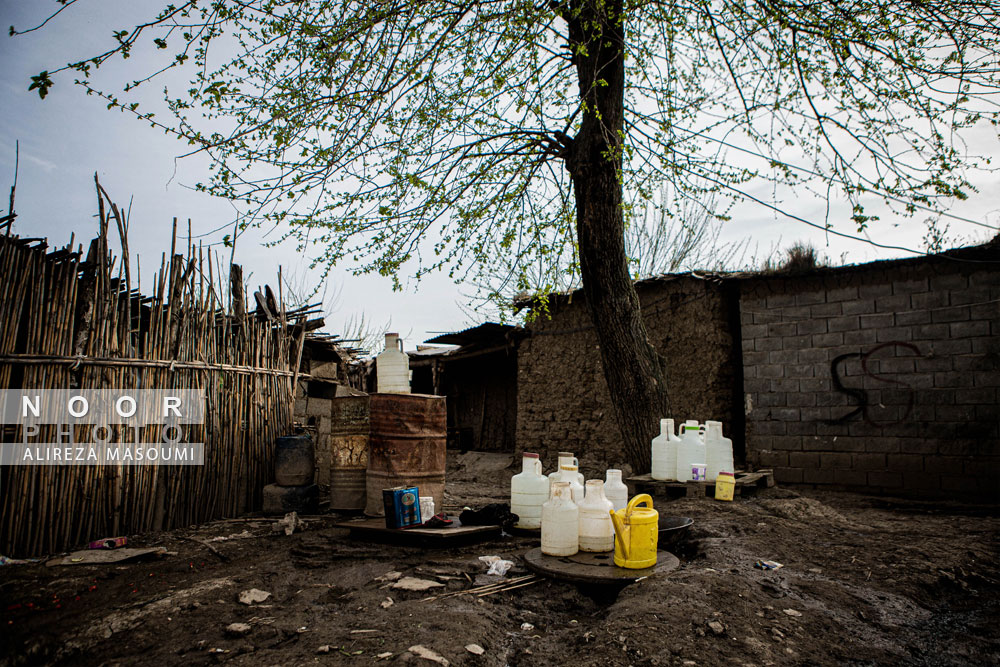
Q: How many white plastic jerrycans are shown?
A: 10